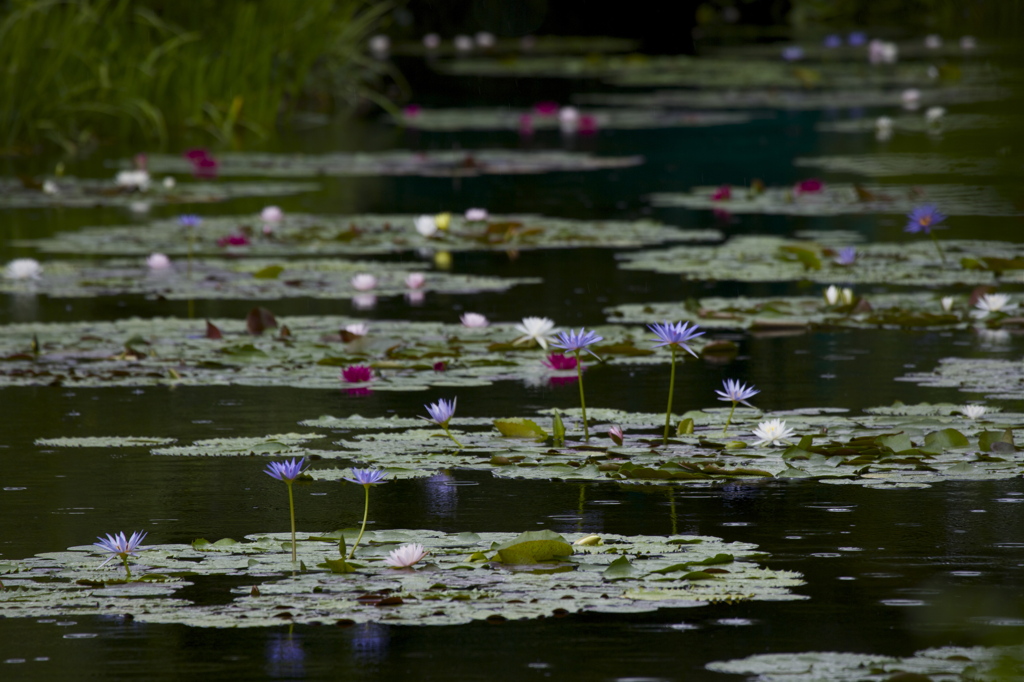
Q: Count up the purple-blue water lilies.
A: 13